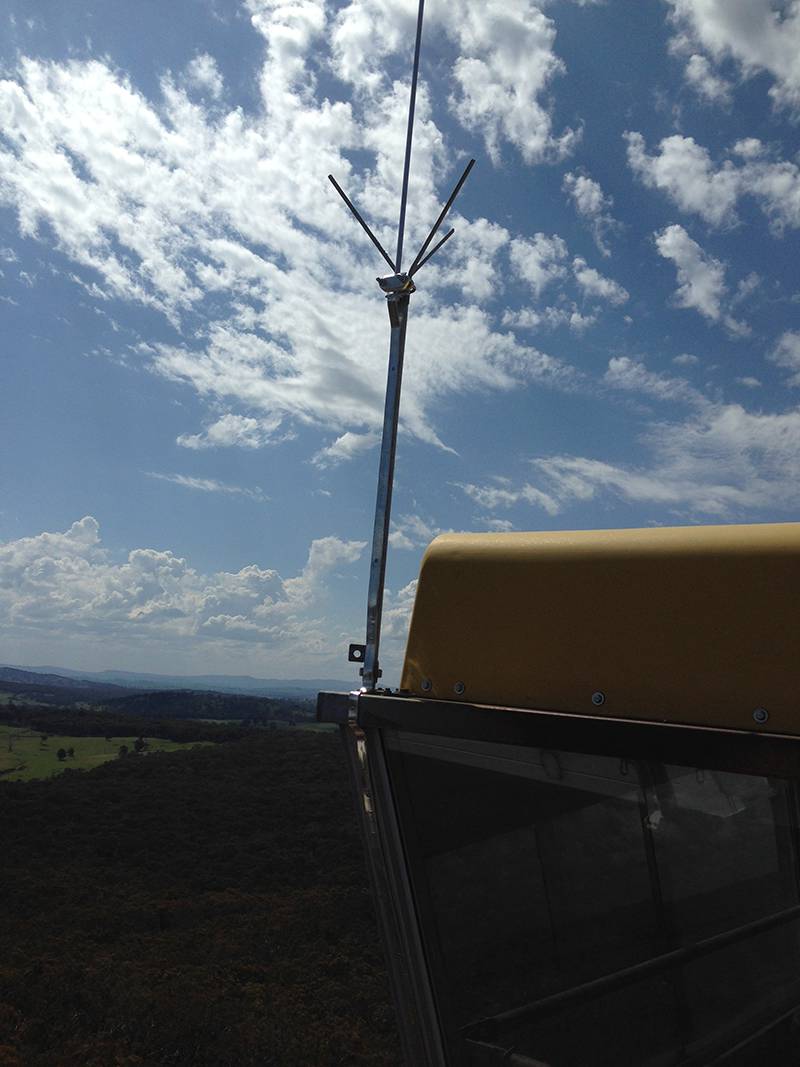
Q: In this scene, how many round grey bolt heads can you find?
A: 4